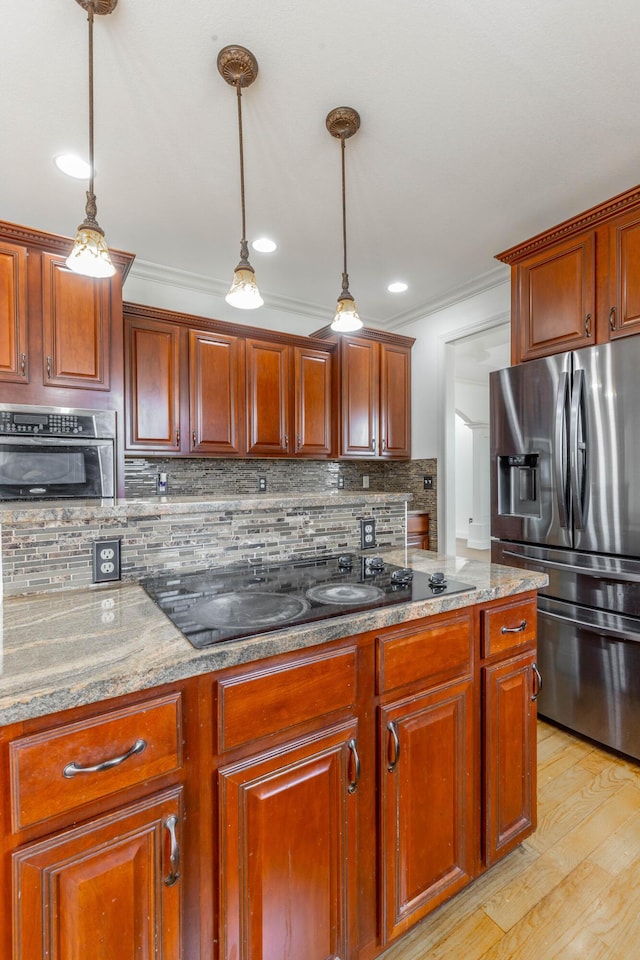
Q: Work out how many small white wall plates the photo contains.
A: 1